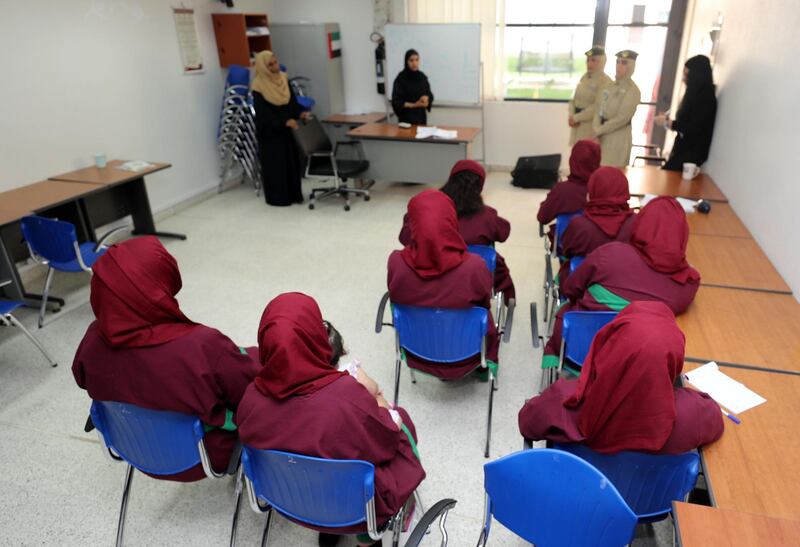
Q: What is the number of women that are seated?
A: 8